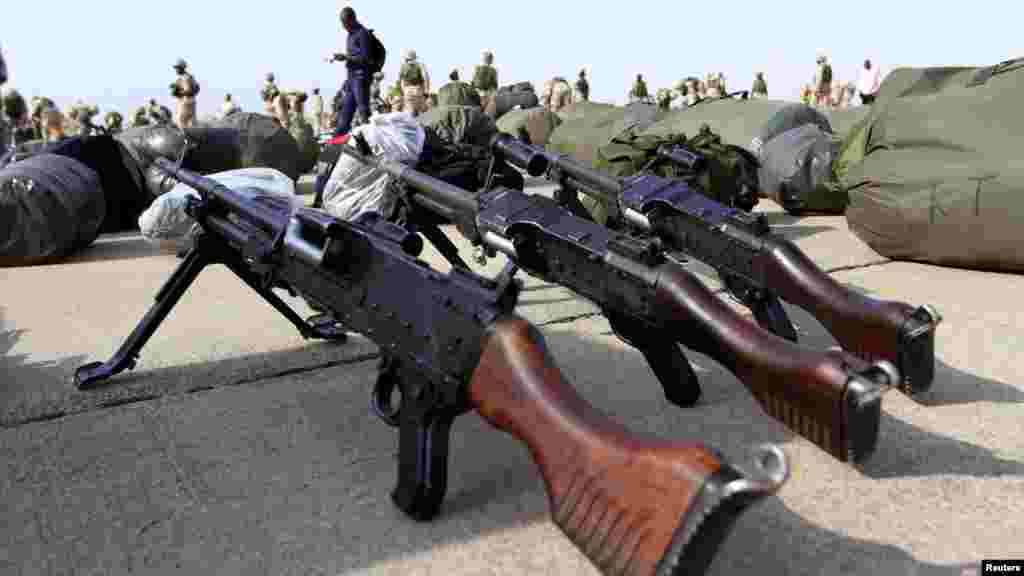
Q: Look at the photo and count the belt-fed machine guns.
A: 3